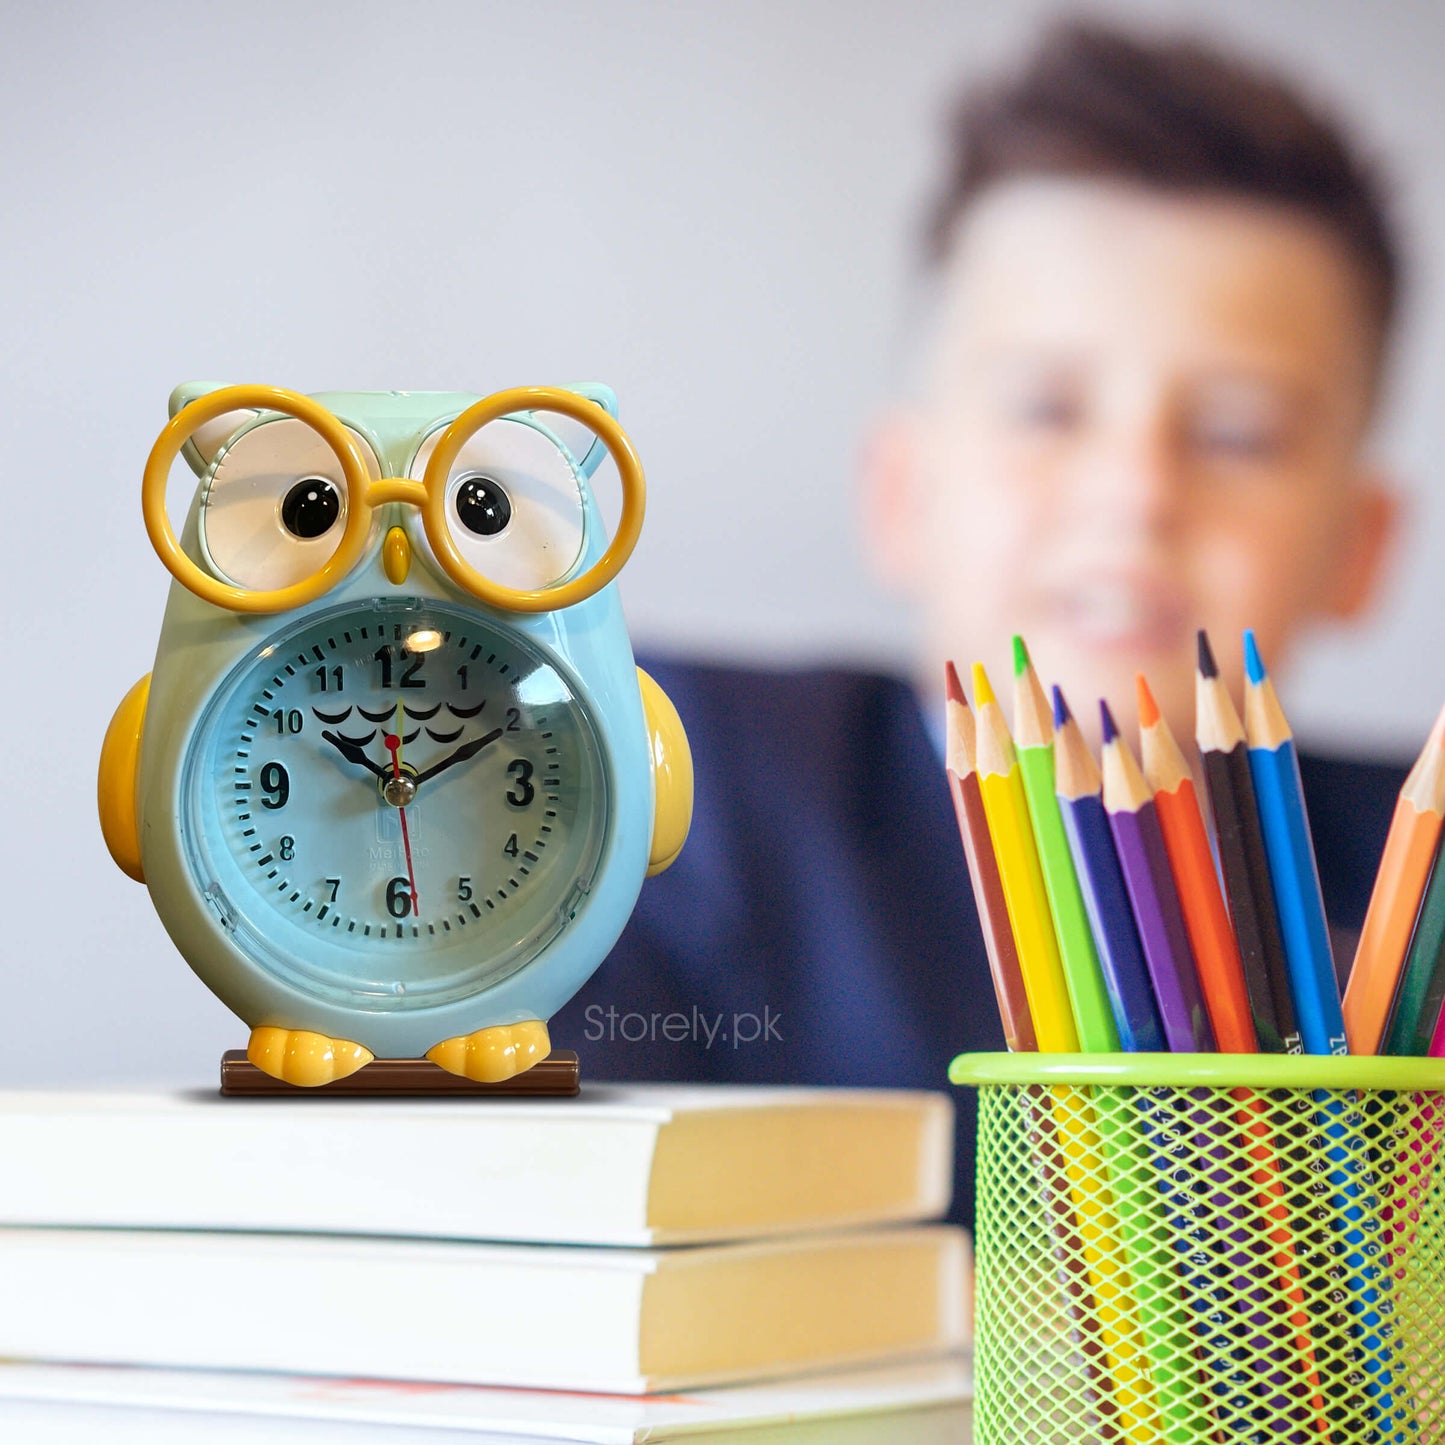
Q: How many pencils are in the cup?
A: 11